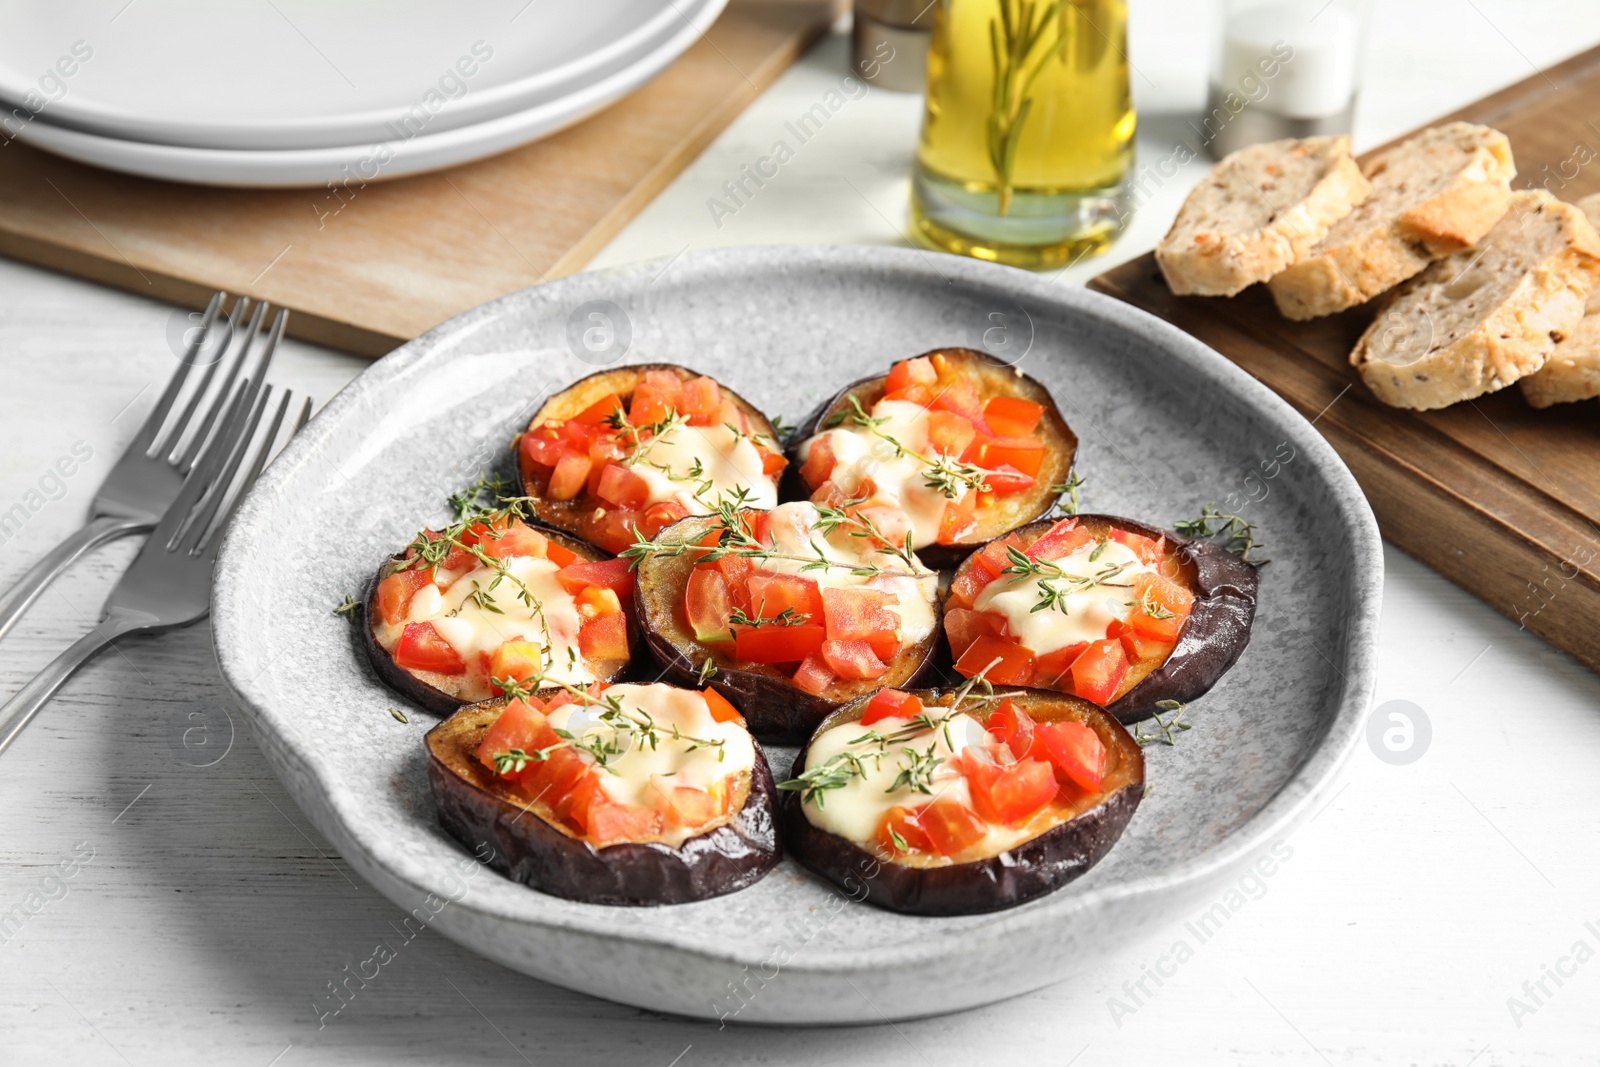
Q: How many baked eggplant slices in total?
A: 7